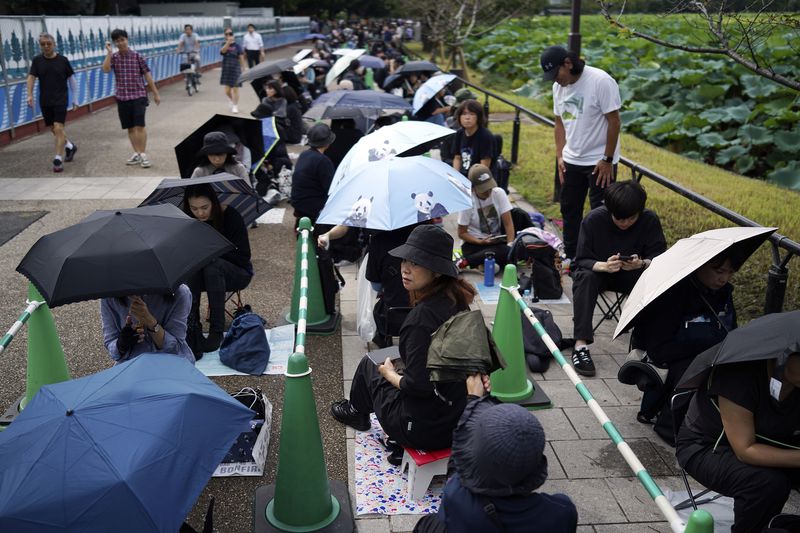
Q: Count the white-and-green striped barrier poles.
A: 3